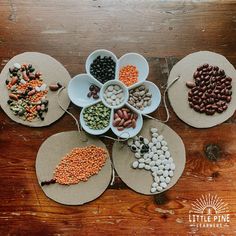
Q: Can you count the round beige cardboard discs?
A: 4